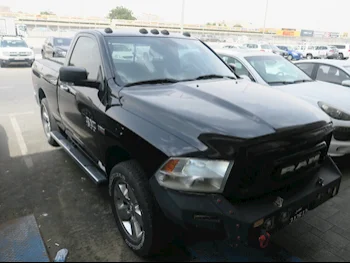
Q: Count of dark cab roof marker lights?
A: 5